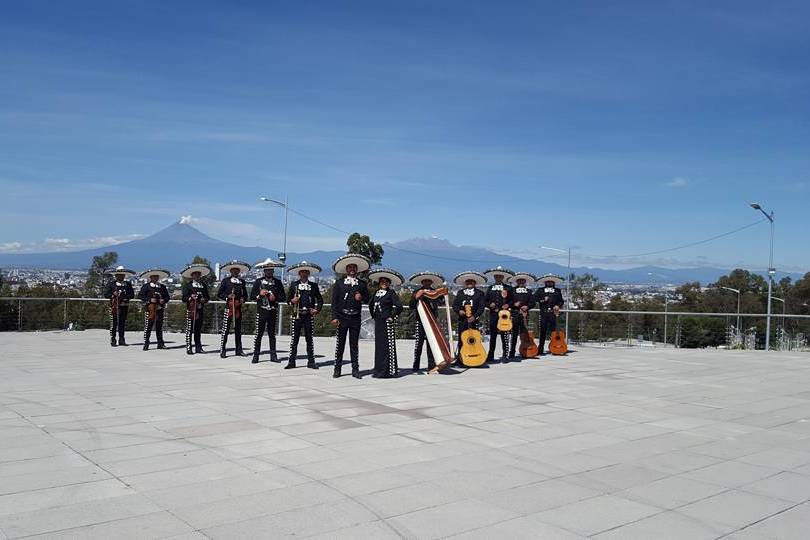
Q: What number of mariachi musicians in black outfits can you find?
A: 13